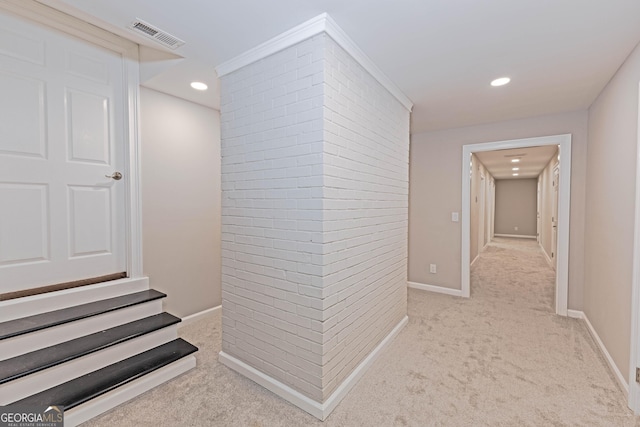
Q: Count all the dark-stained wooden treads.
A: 3